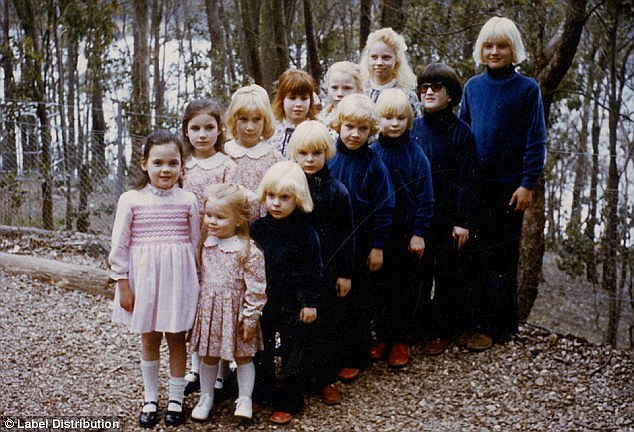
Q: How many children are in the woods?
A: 13